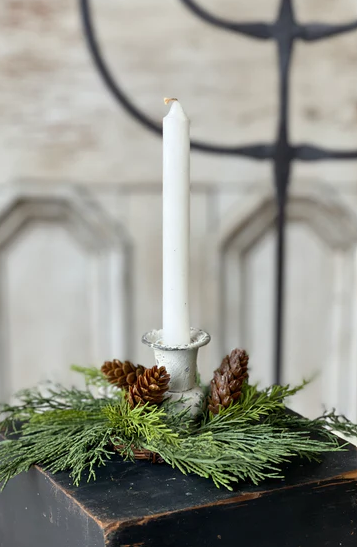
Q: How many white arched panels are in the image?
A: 2